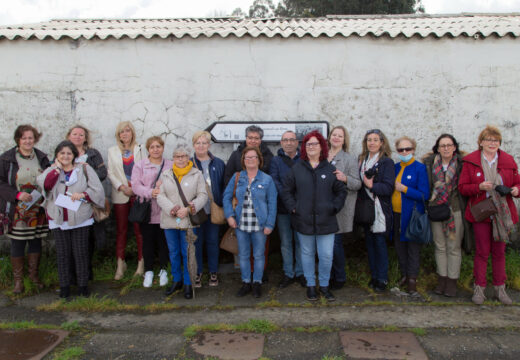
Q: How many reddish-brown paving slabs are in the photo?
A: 3